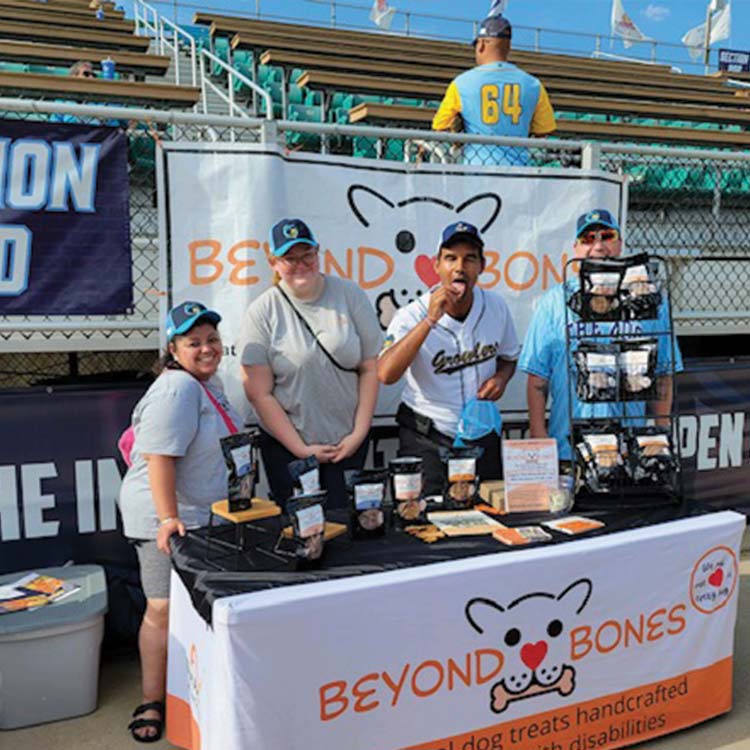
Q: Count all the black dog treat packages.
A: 12